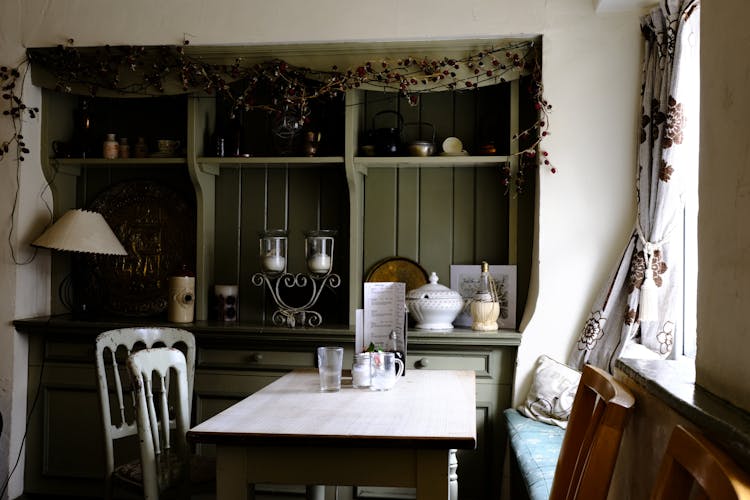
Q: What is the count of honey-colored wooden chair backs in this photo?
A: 2